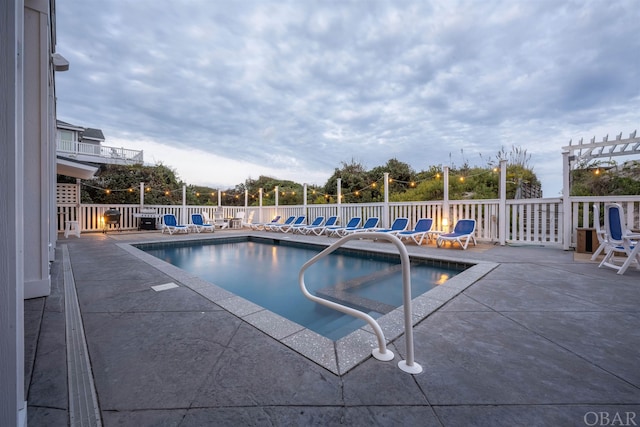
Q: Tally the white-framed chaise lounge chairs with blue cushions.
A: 12